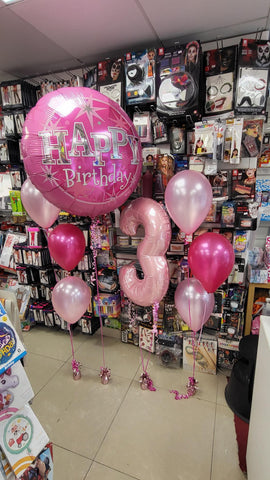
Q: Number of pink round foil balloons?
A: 1